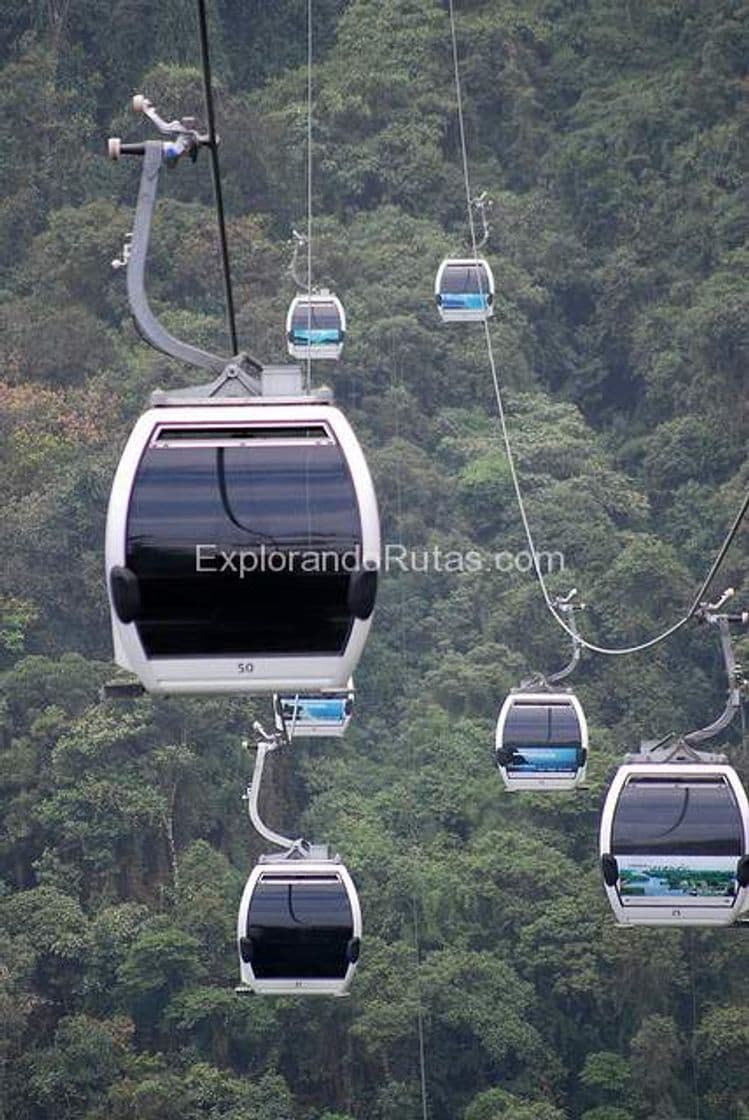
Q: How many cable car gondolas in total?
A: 7